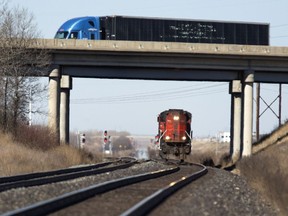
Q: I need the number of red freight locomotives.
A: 1